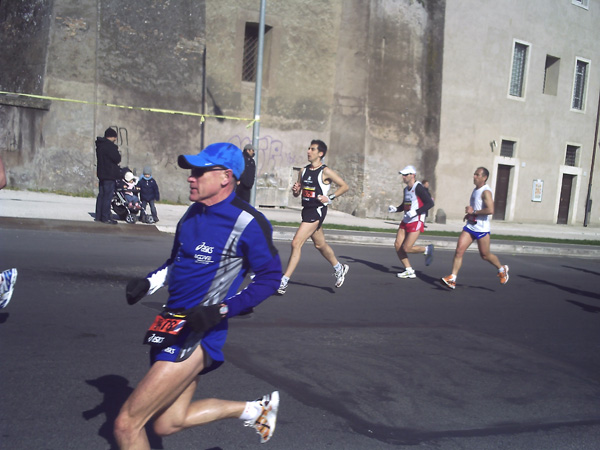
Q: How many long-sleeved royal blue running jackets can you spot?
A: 1